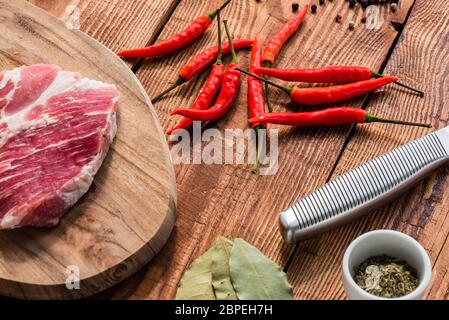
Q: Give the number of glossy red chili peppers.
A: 9